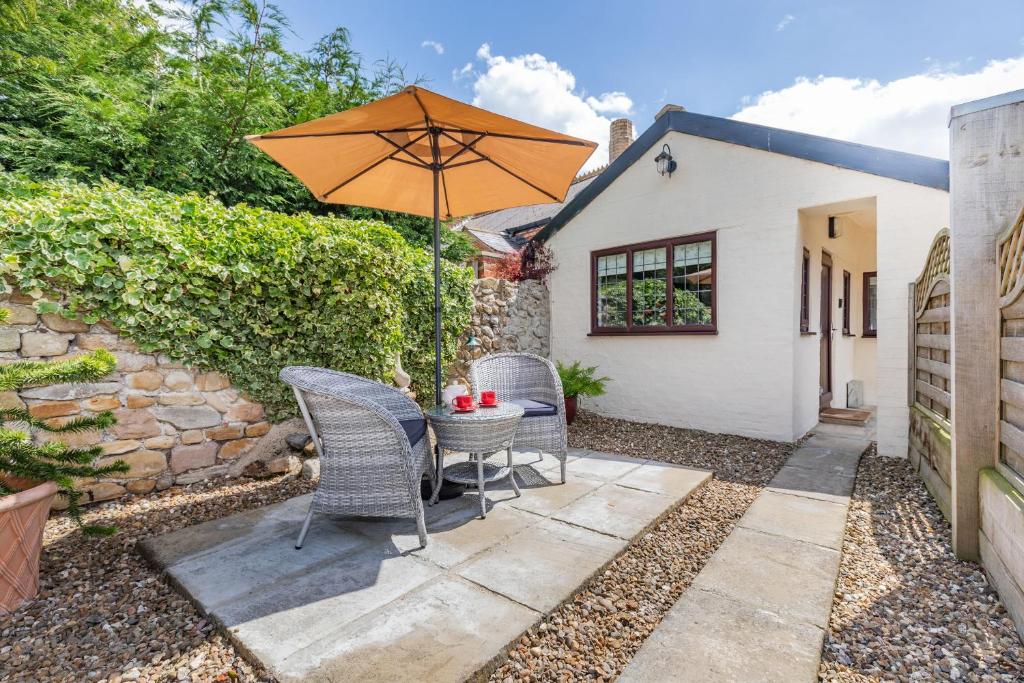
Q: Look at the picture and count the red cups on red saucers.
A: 2